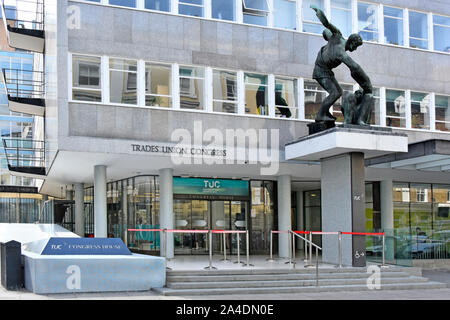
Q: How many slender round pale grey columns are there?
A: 5